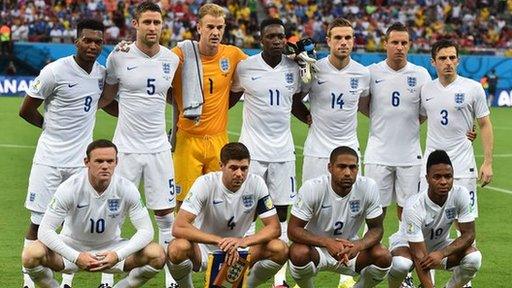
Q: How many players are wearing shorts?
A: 11